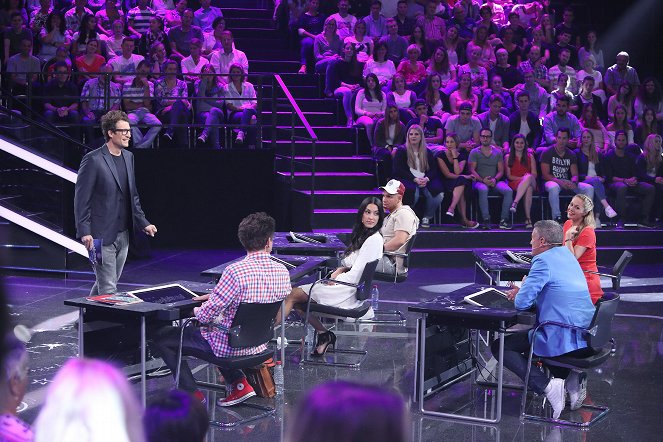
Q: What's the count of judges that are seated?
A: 5